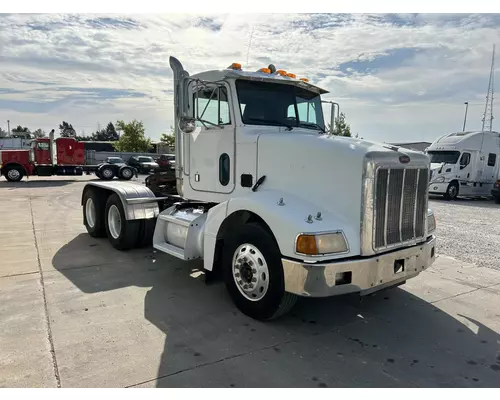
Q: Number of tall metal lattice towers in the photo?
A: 1